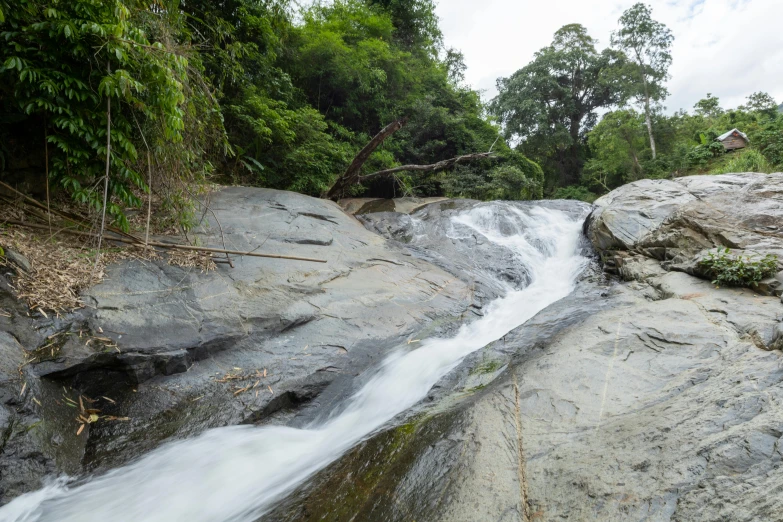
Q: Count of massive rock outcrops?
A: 2